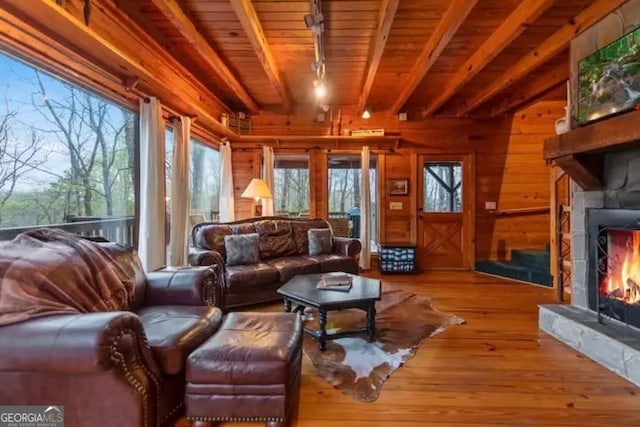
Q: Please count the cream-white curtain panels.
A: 5